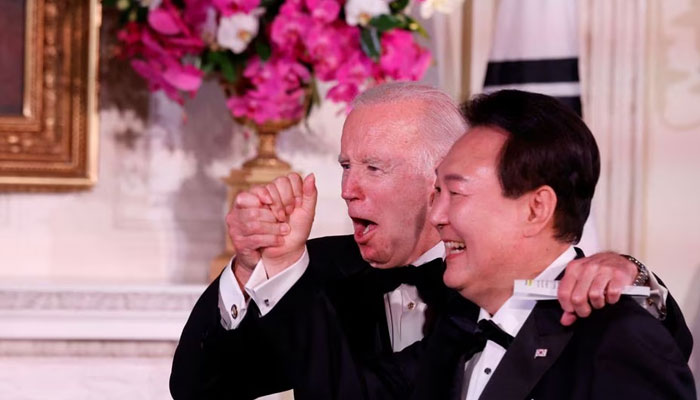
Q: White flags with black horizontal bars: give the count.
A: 1